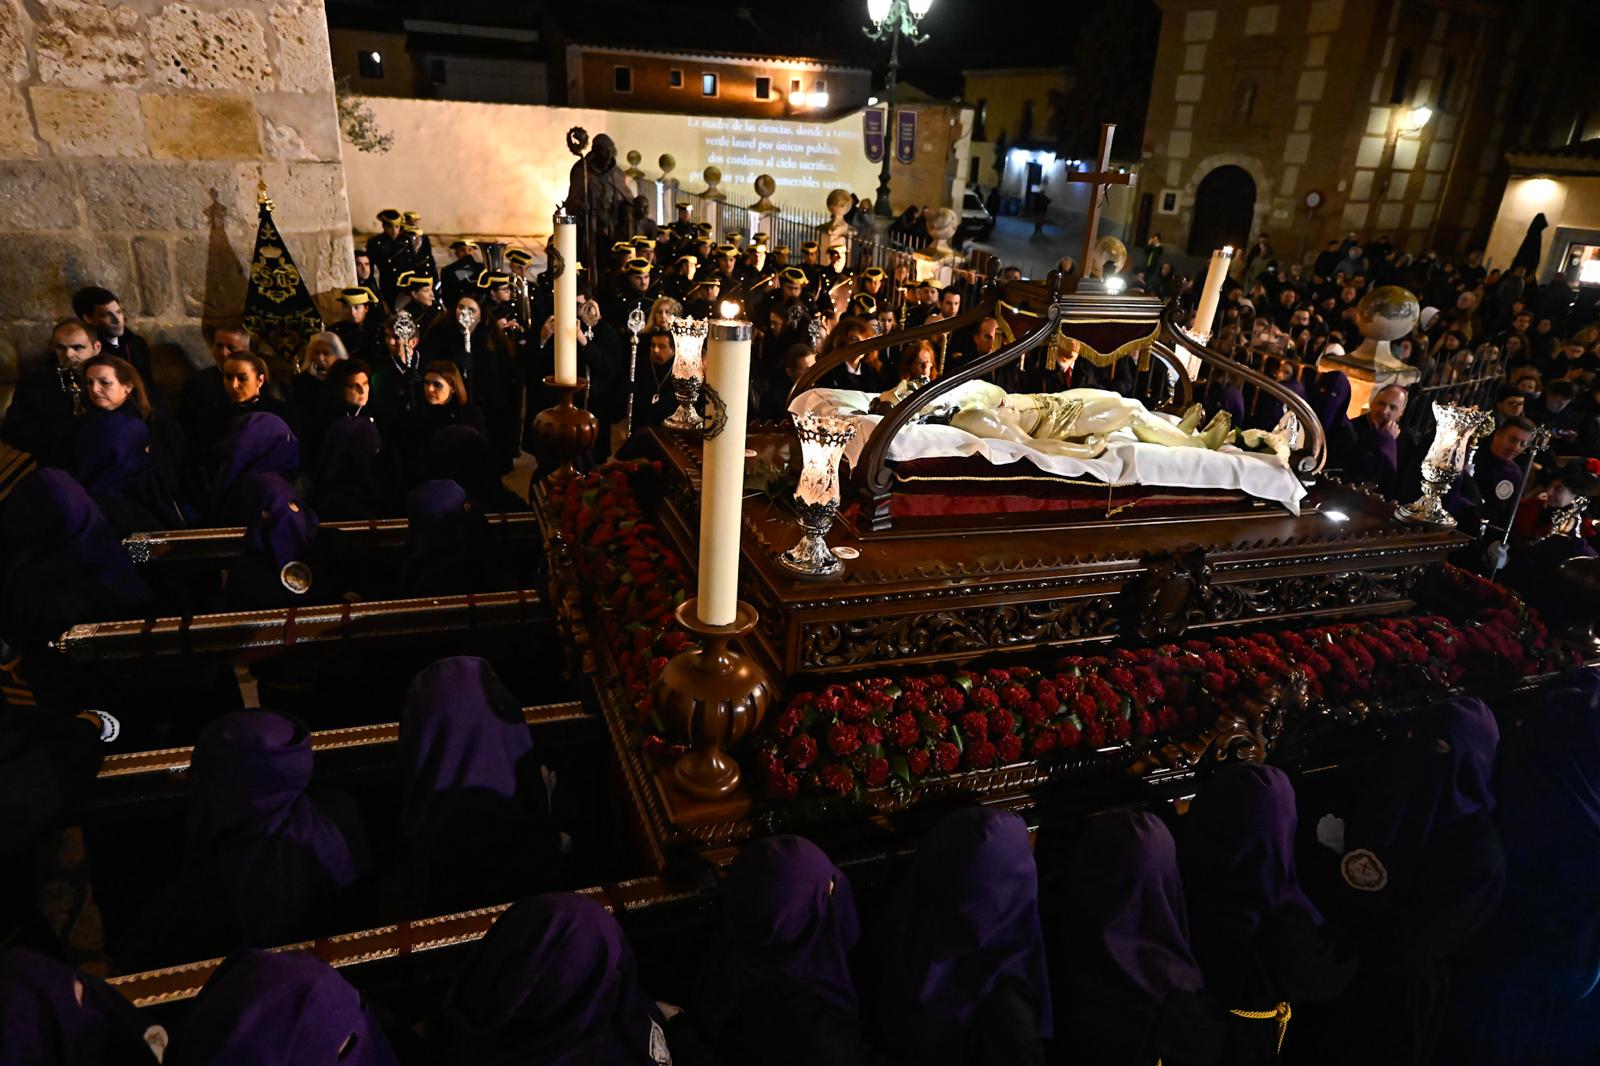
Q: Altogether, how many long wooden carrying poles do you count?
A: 4